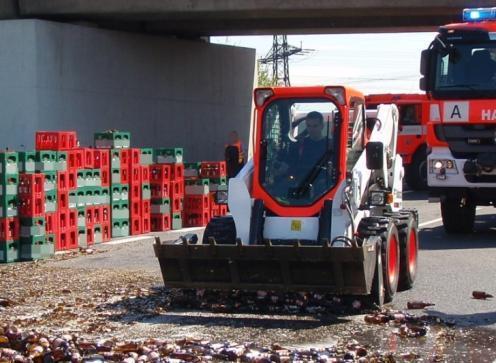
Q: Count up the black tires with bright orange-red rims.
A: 2